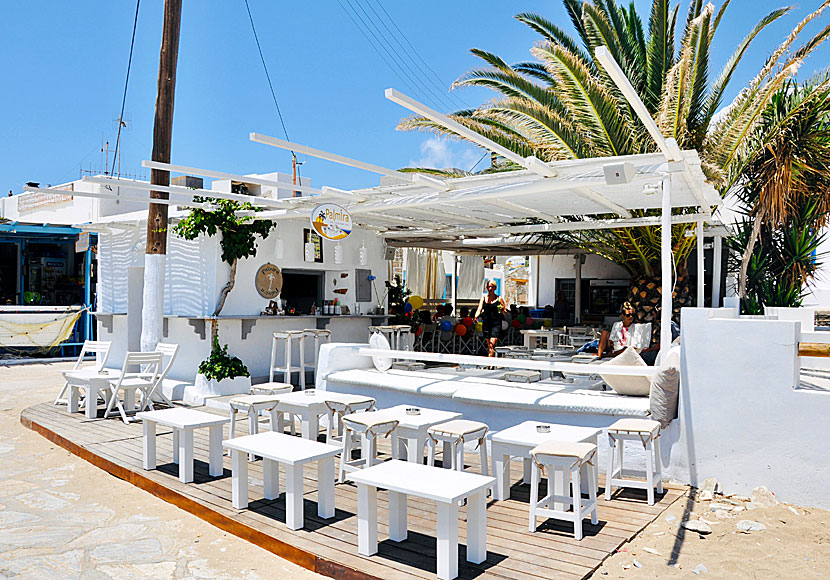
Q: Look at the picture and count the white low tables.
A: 7